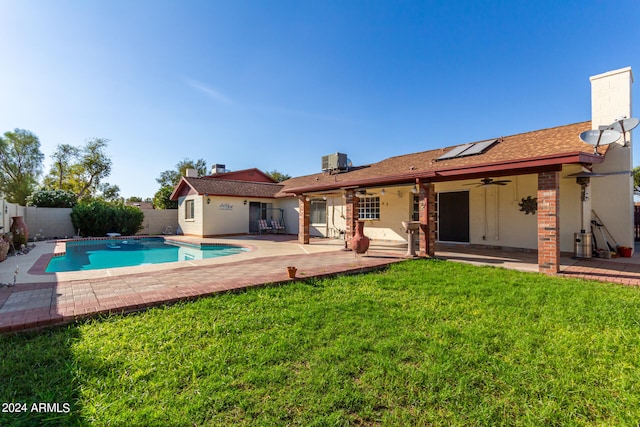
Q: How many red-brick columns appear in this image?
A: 4